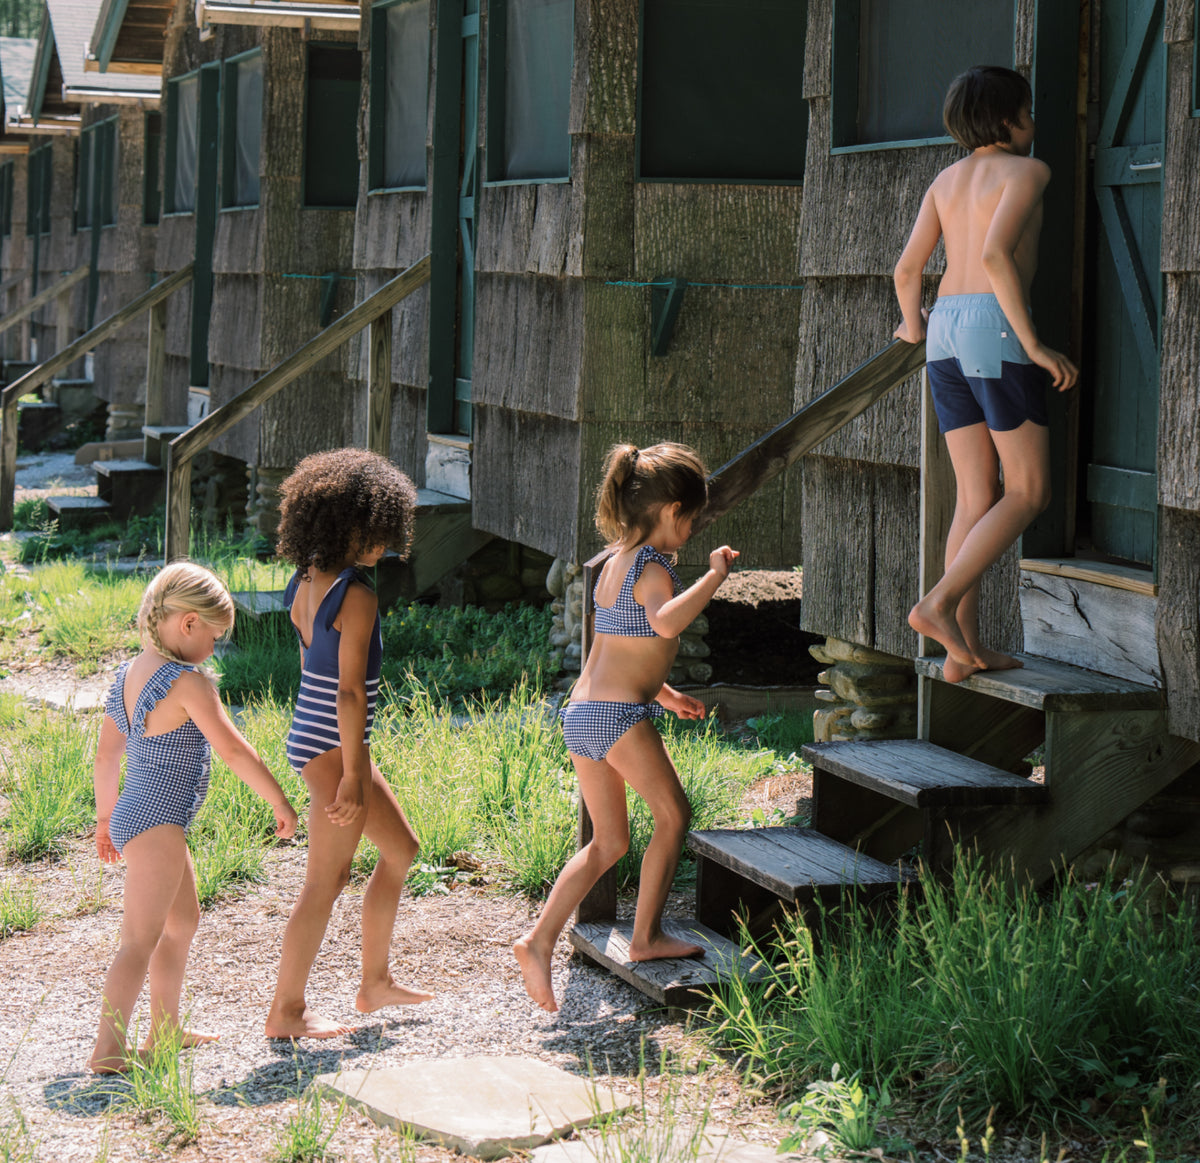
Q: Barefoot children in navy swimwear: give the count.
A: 4